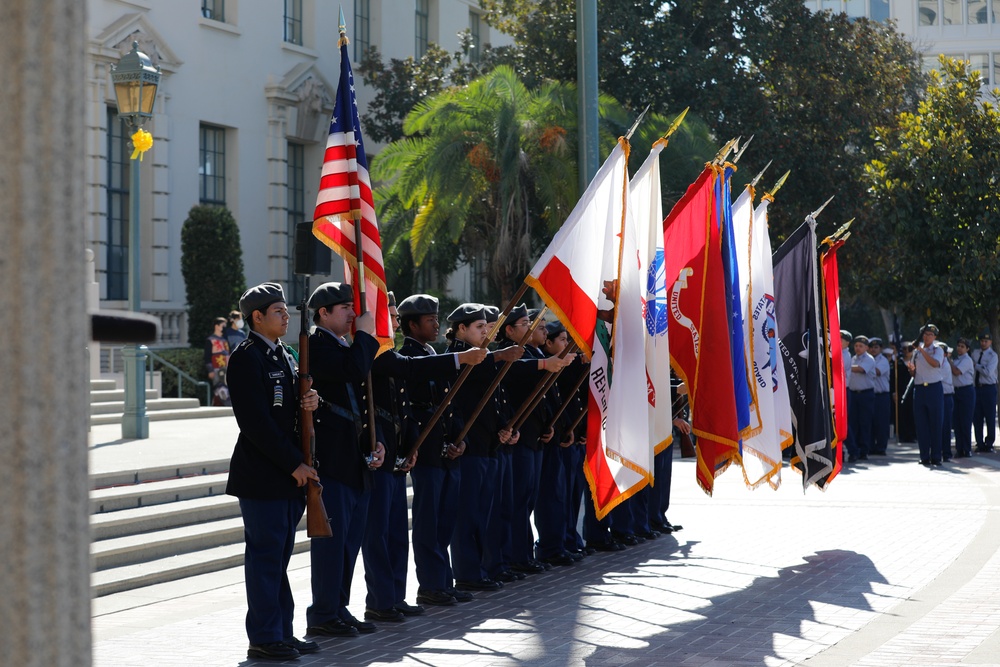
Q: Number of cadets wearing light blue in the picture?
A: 7